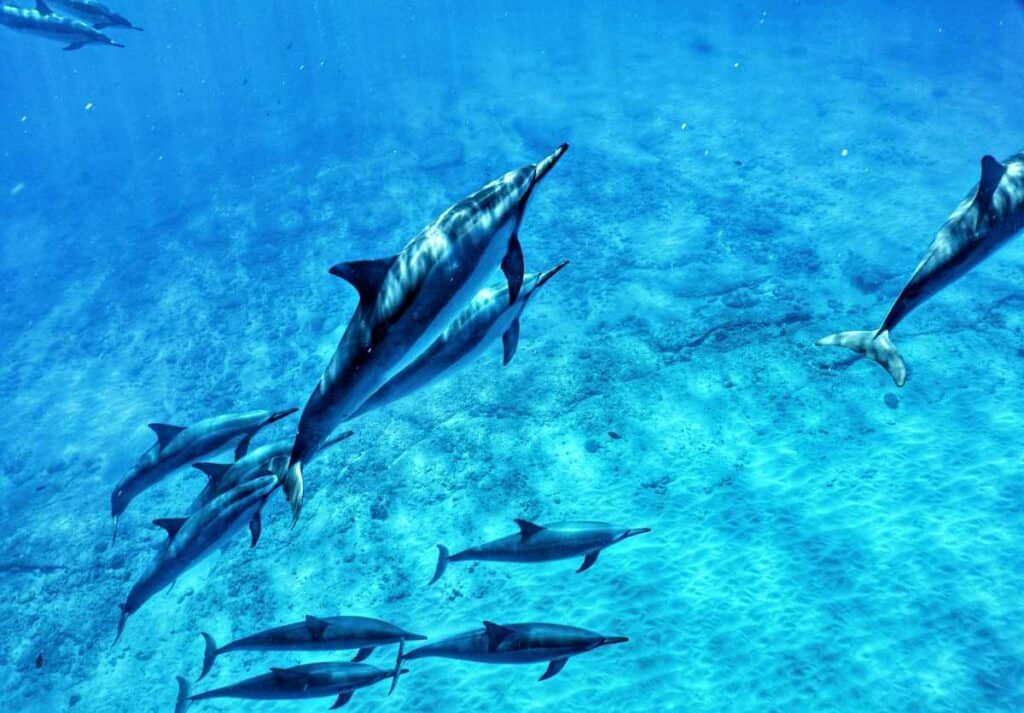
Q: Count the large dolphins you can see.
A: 3